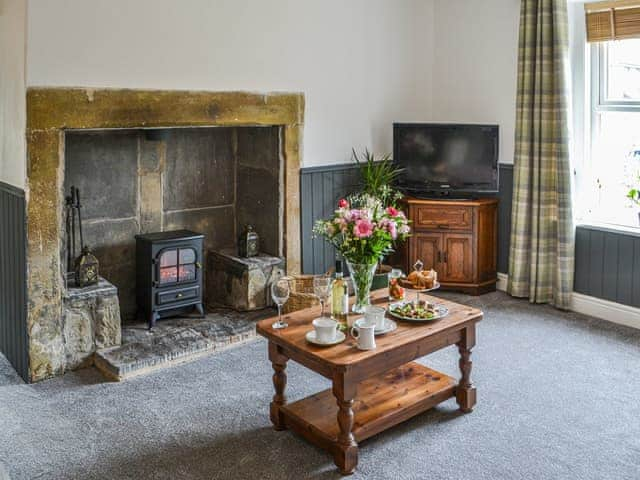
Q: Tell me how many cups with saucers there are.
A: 2